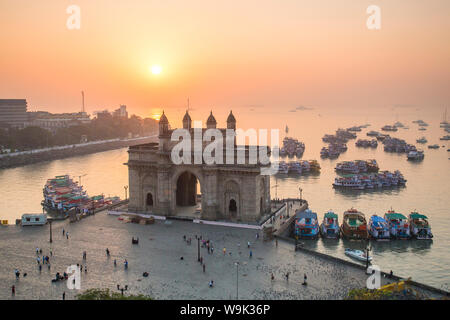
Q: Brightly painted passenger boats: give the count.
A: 6